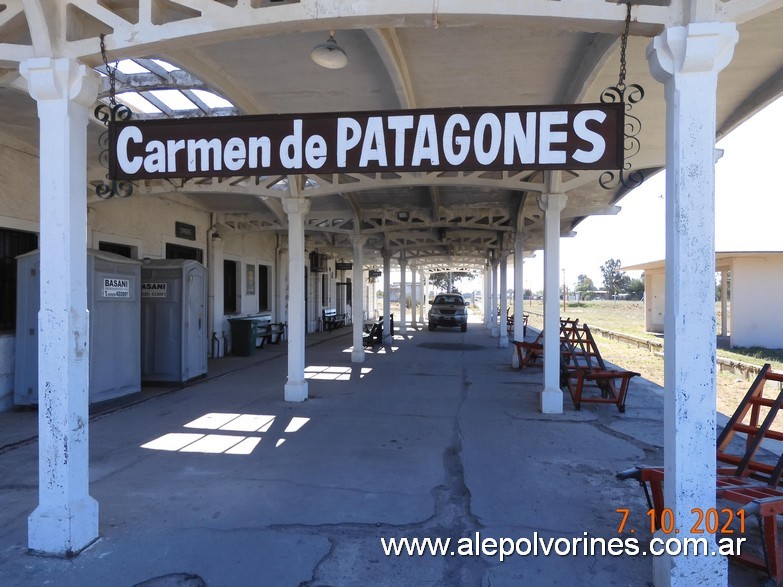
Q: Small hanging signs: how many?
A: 2